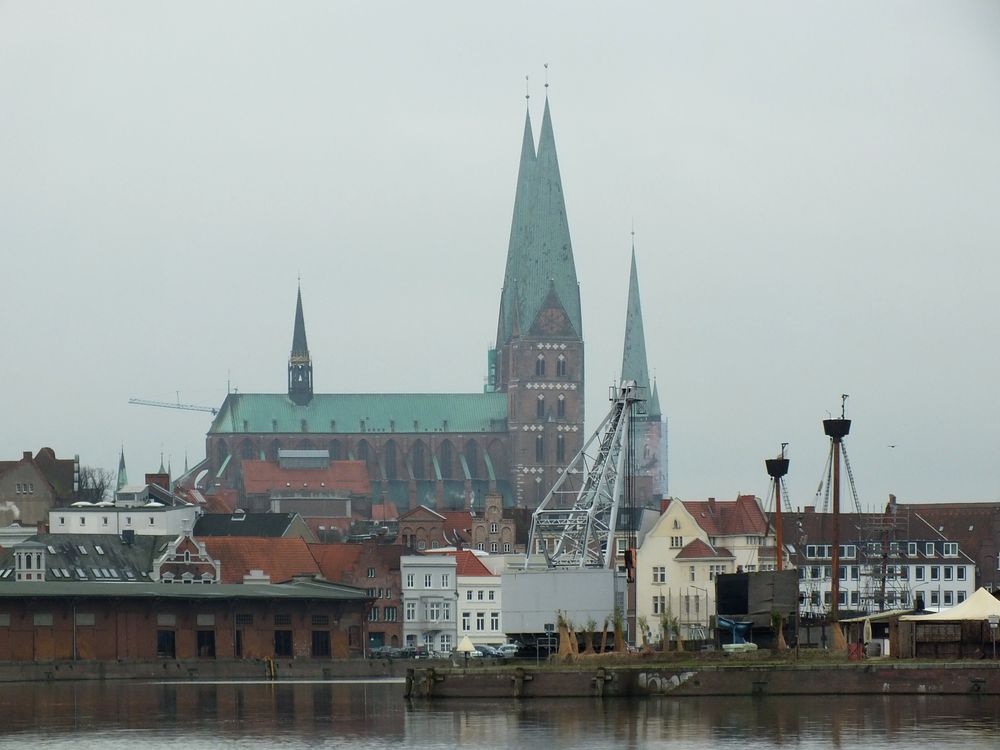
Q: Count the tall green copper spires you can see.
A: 3